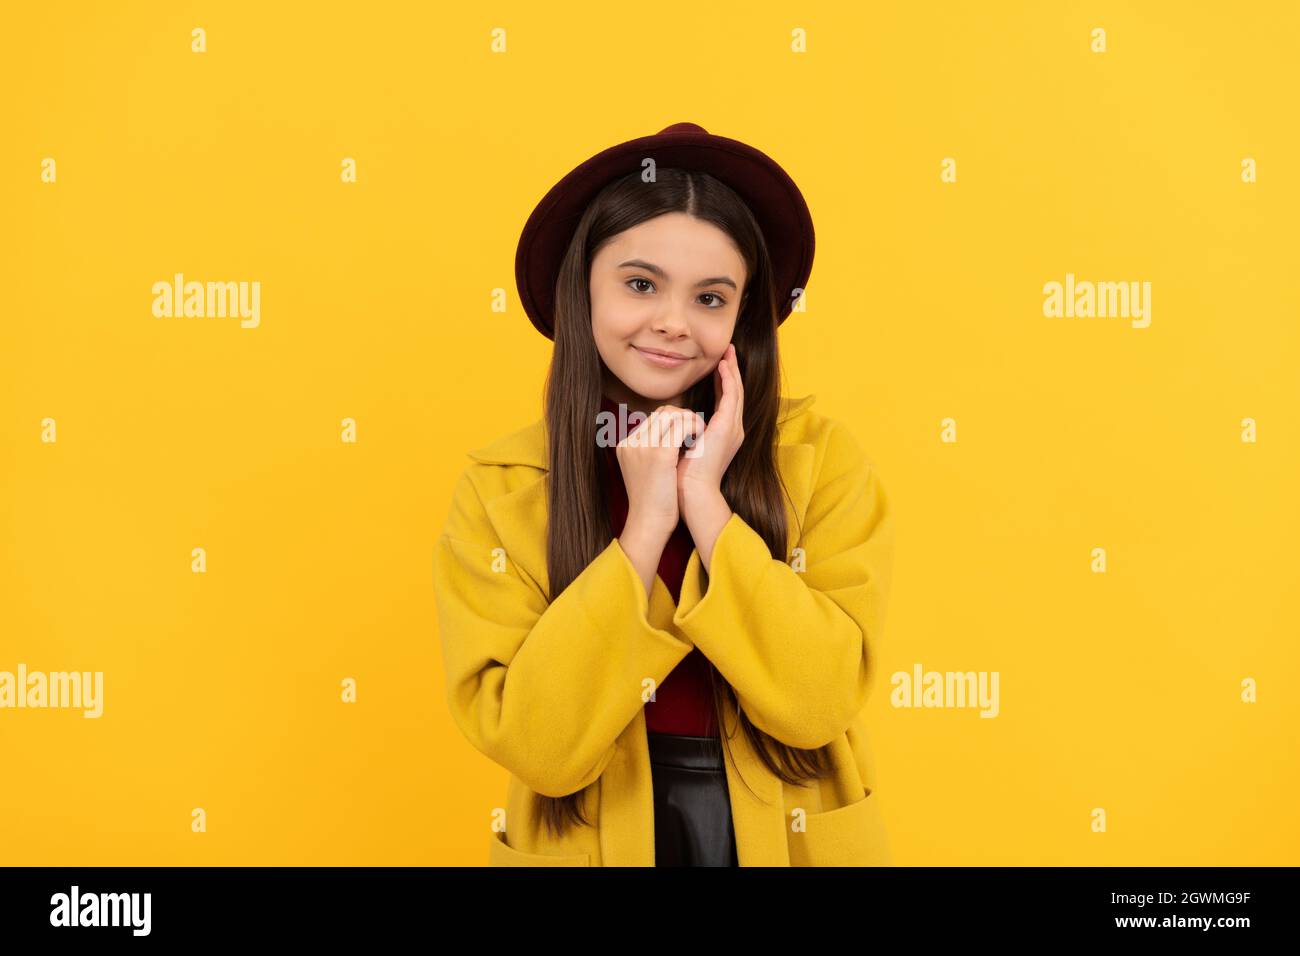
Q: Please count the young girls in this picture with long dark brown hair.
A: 1